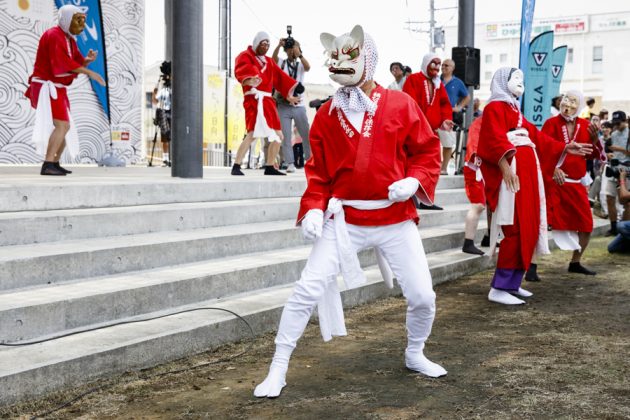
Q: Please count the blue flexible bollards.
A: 0